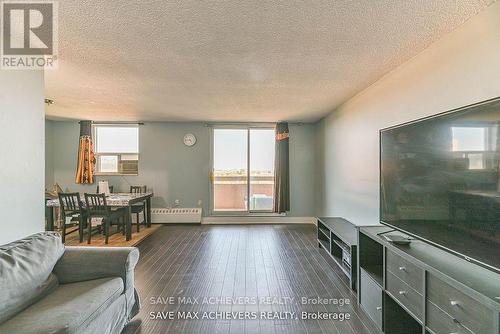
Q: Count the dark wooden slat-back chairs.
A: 4